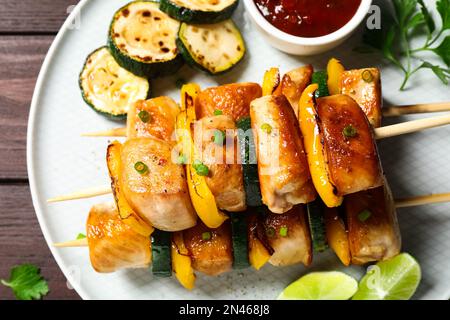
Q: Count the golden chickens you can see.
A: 12